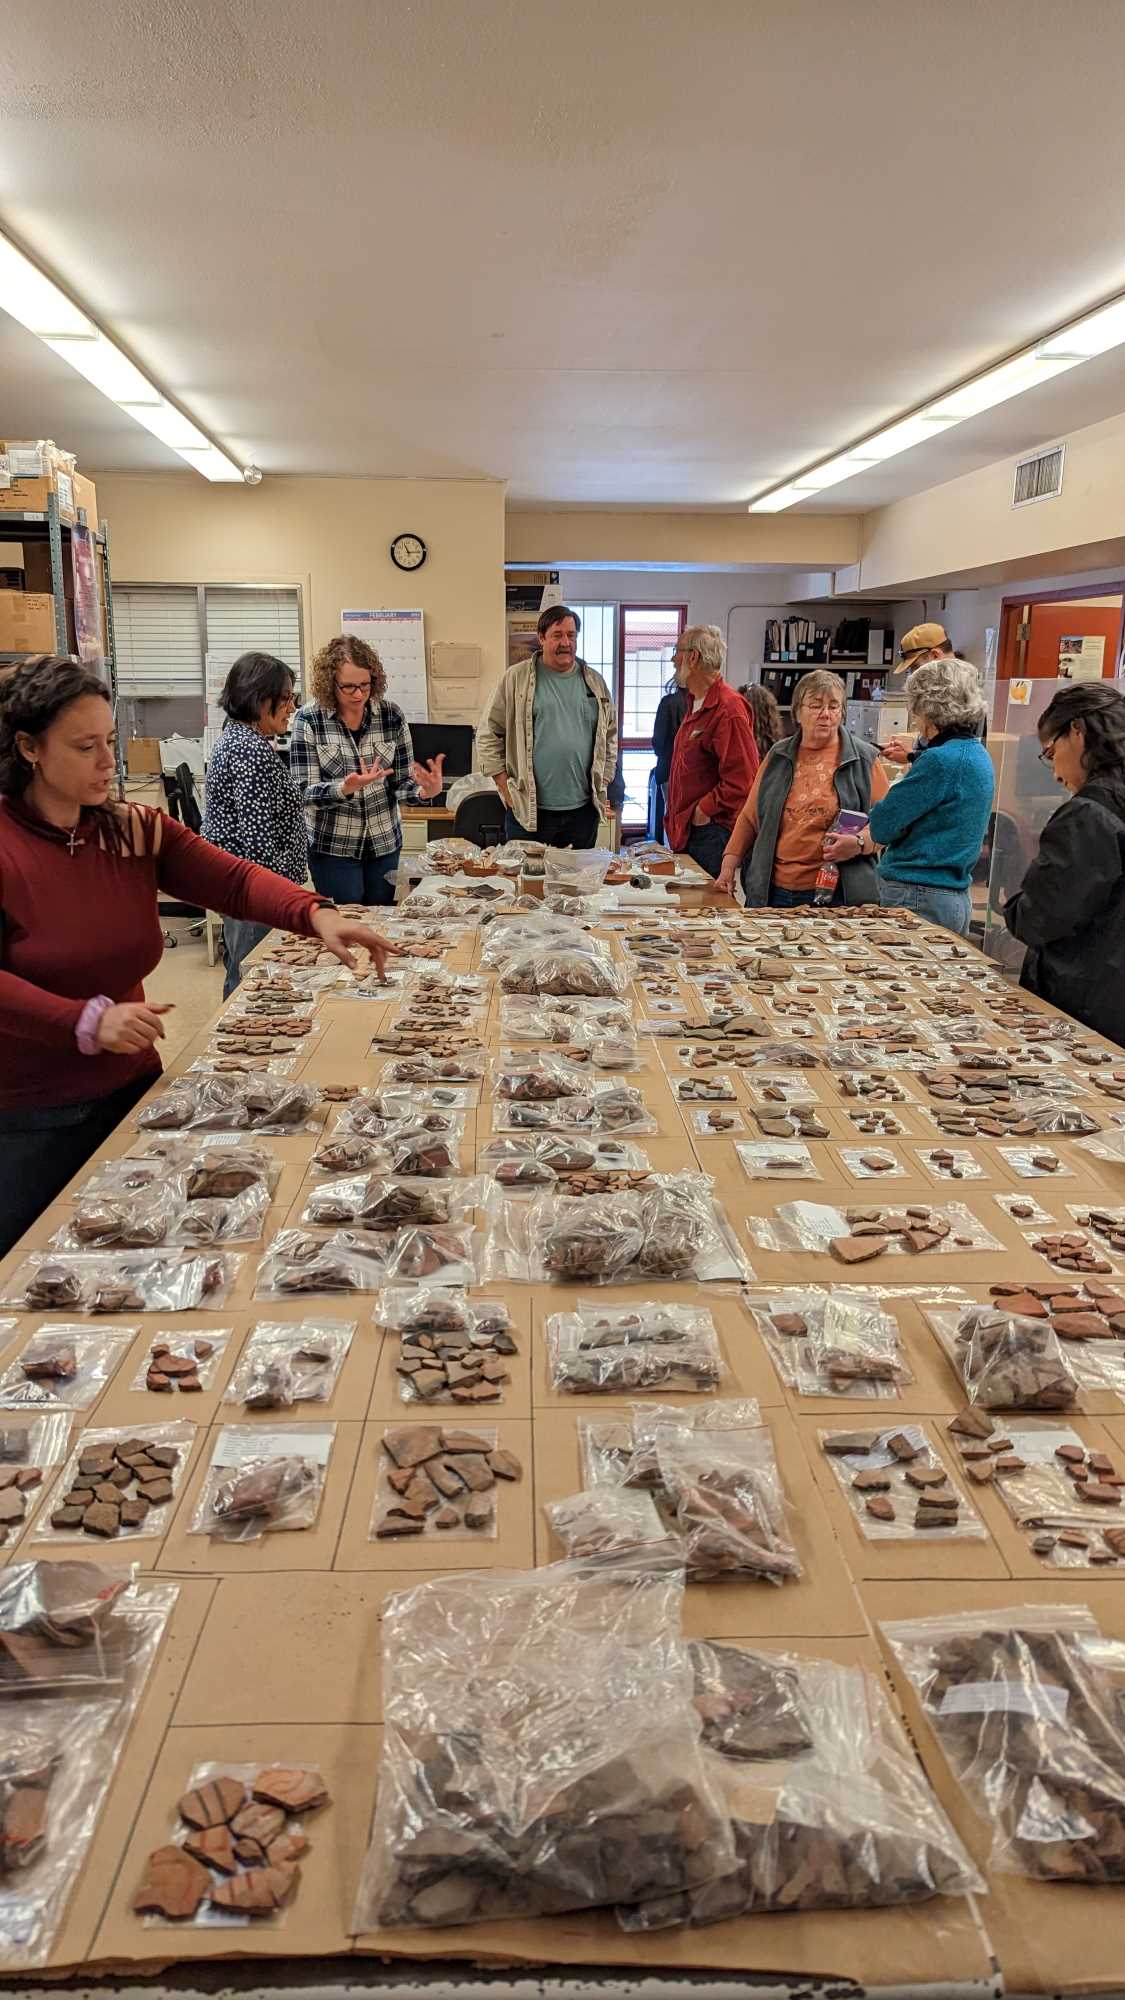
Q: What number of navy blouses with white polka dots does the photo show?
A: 1